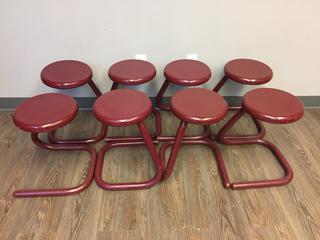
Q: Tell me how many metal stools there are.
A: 8